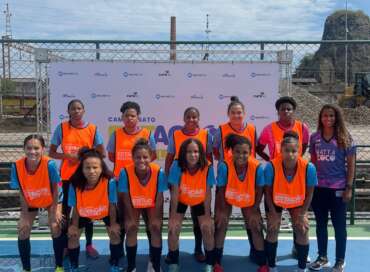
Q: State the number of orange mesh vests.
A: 11